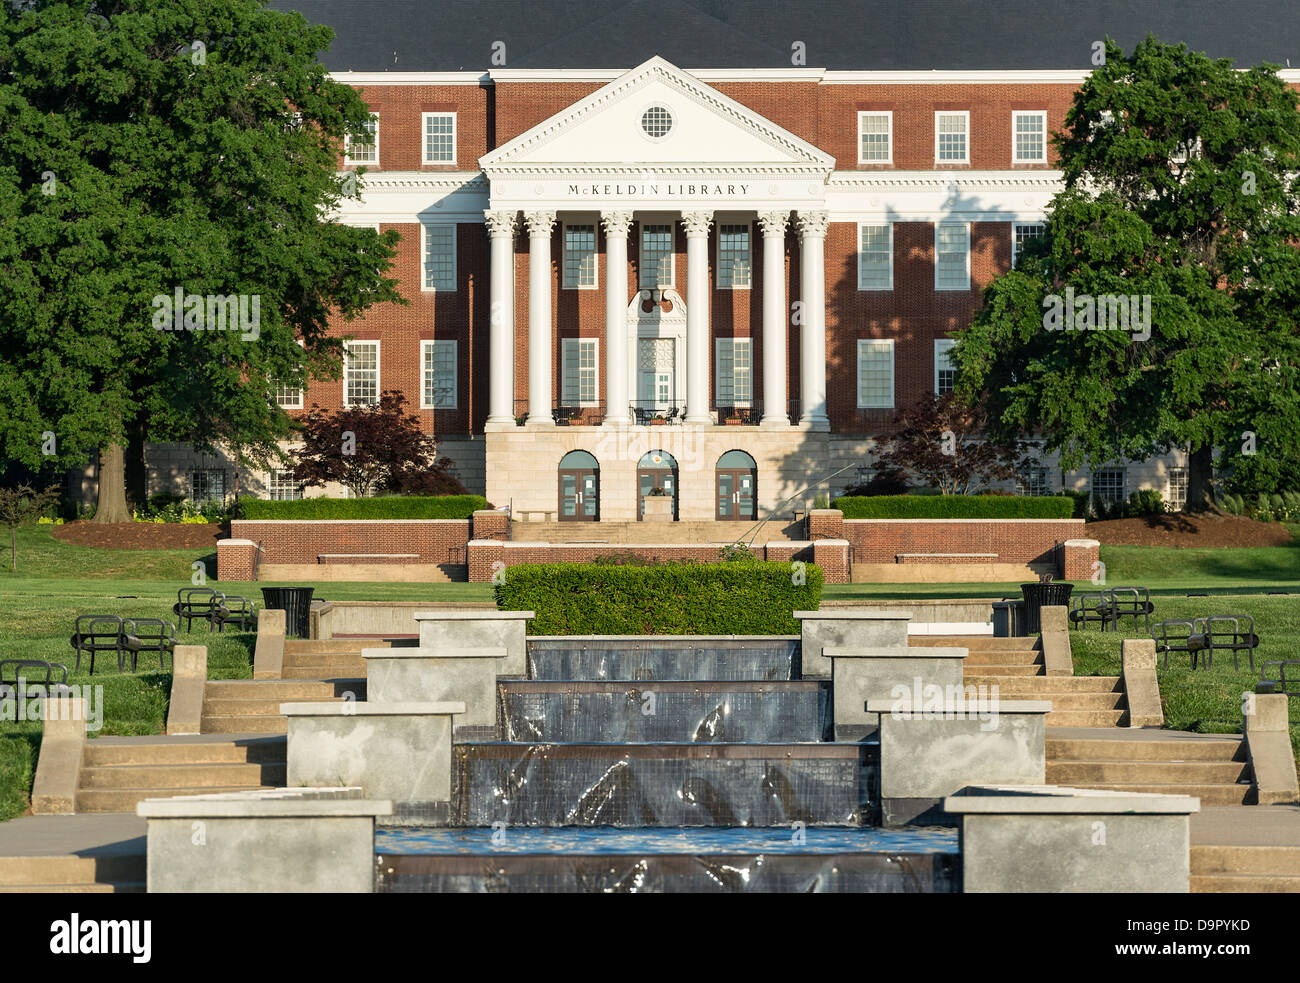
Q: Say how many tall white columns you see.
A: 6